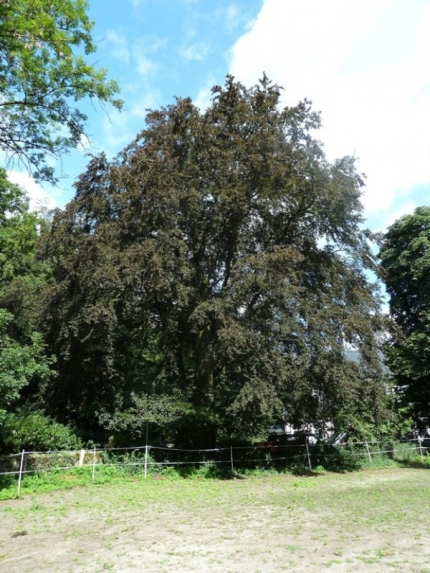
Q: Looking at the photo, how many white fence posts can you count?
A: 7